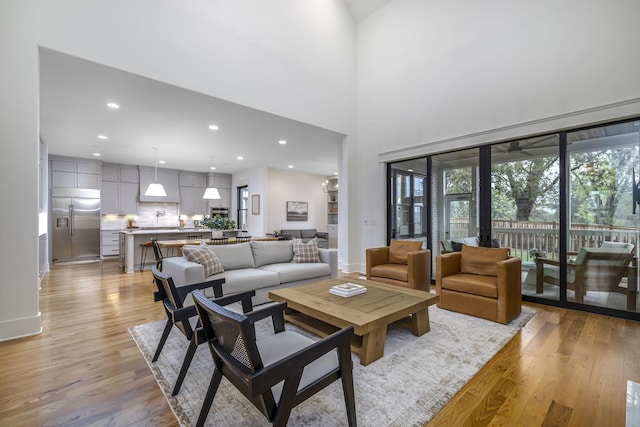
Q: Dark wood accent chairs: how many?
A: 2